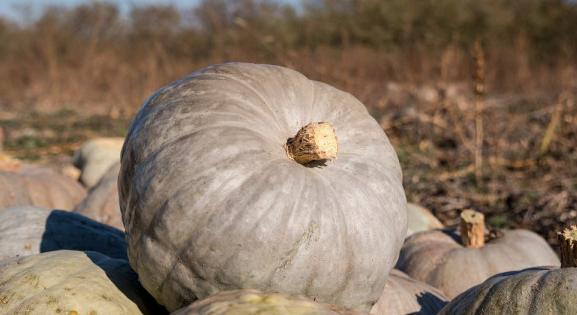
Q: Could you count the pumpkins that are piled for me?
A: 11